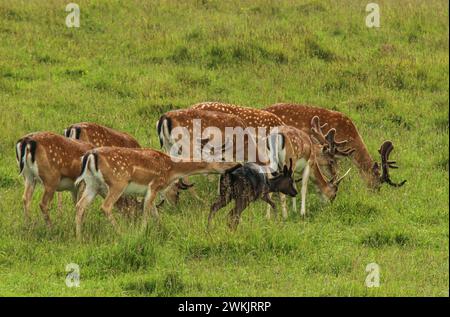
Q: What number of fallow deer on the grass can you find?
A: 8